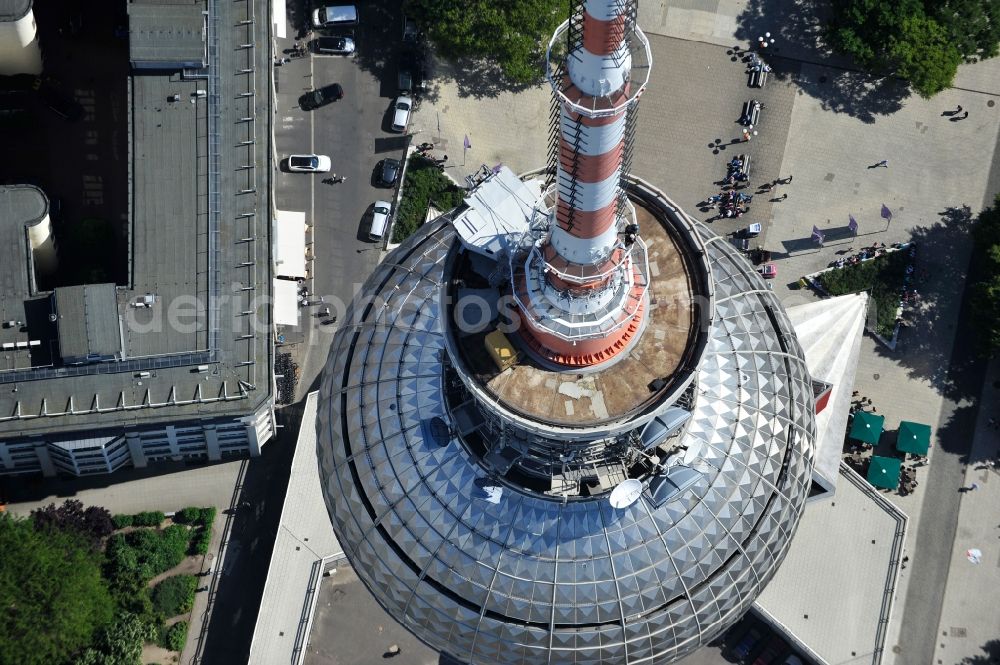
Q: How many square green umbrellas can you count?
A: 3